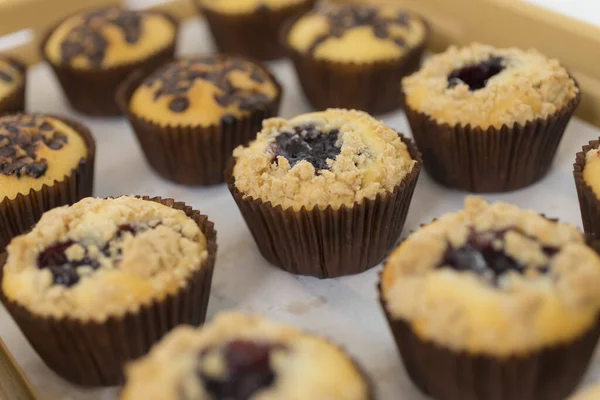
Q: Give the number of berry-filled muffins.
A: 5